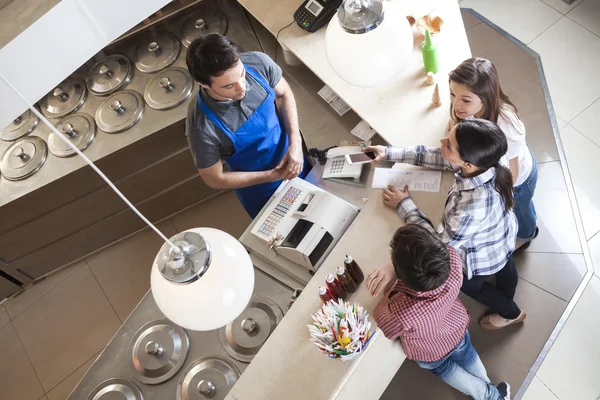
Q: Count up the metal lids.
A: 13